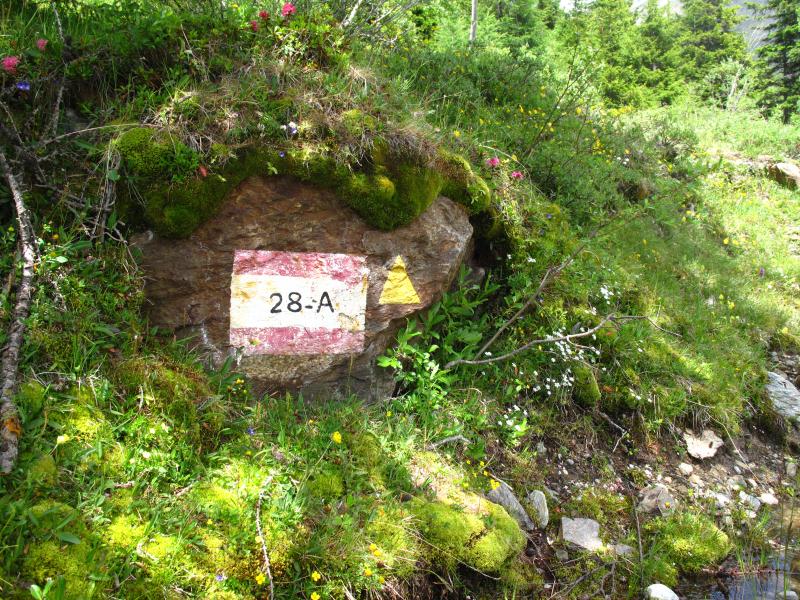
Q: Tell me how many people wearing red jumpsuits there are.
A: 0